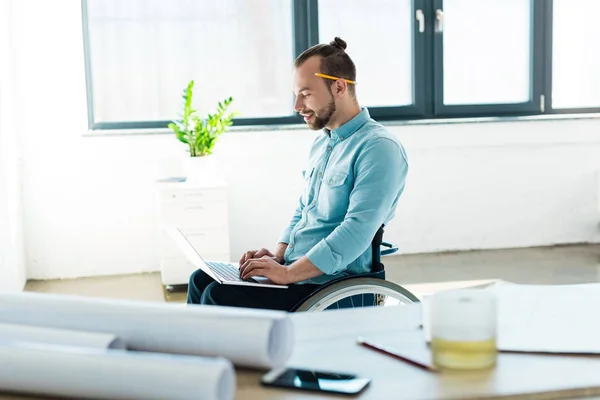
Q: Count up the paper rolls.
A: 3